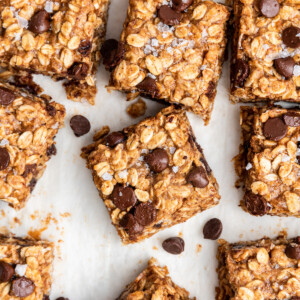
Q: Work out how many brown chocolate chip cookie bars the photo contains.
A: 9